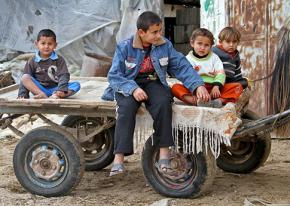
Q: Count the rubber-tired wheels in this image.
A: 4